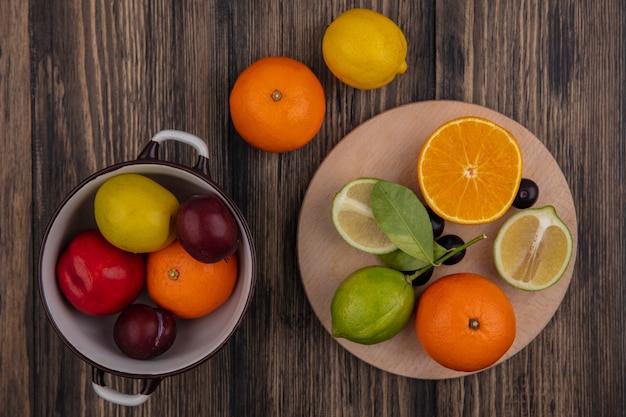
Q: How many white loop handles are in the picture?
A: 2